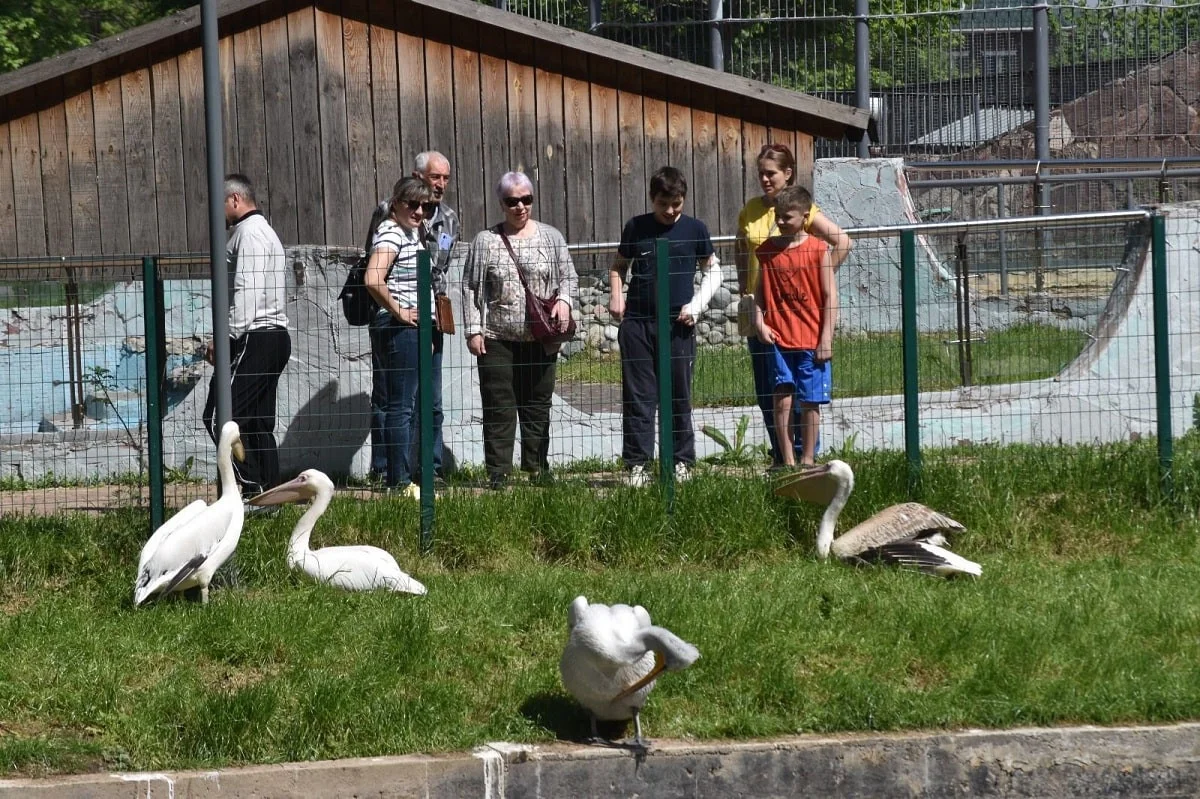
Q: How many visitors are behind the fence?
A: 7